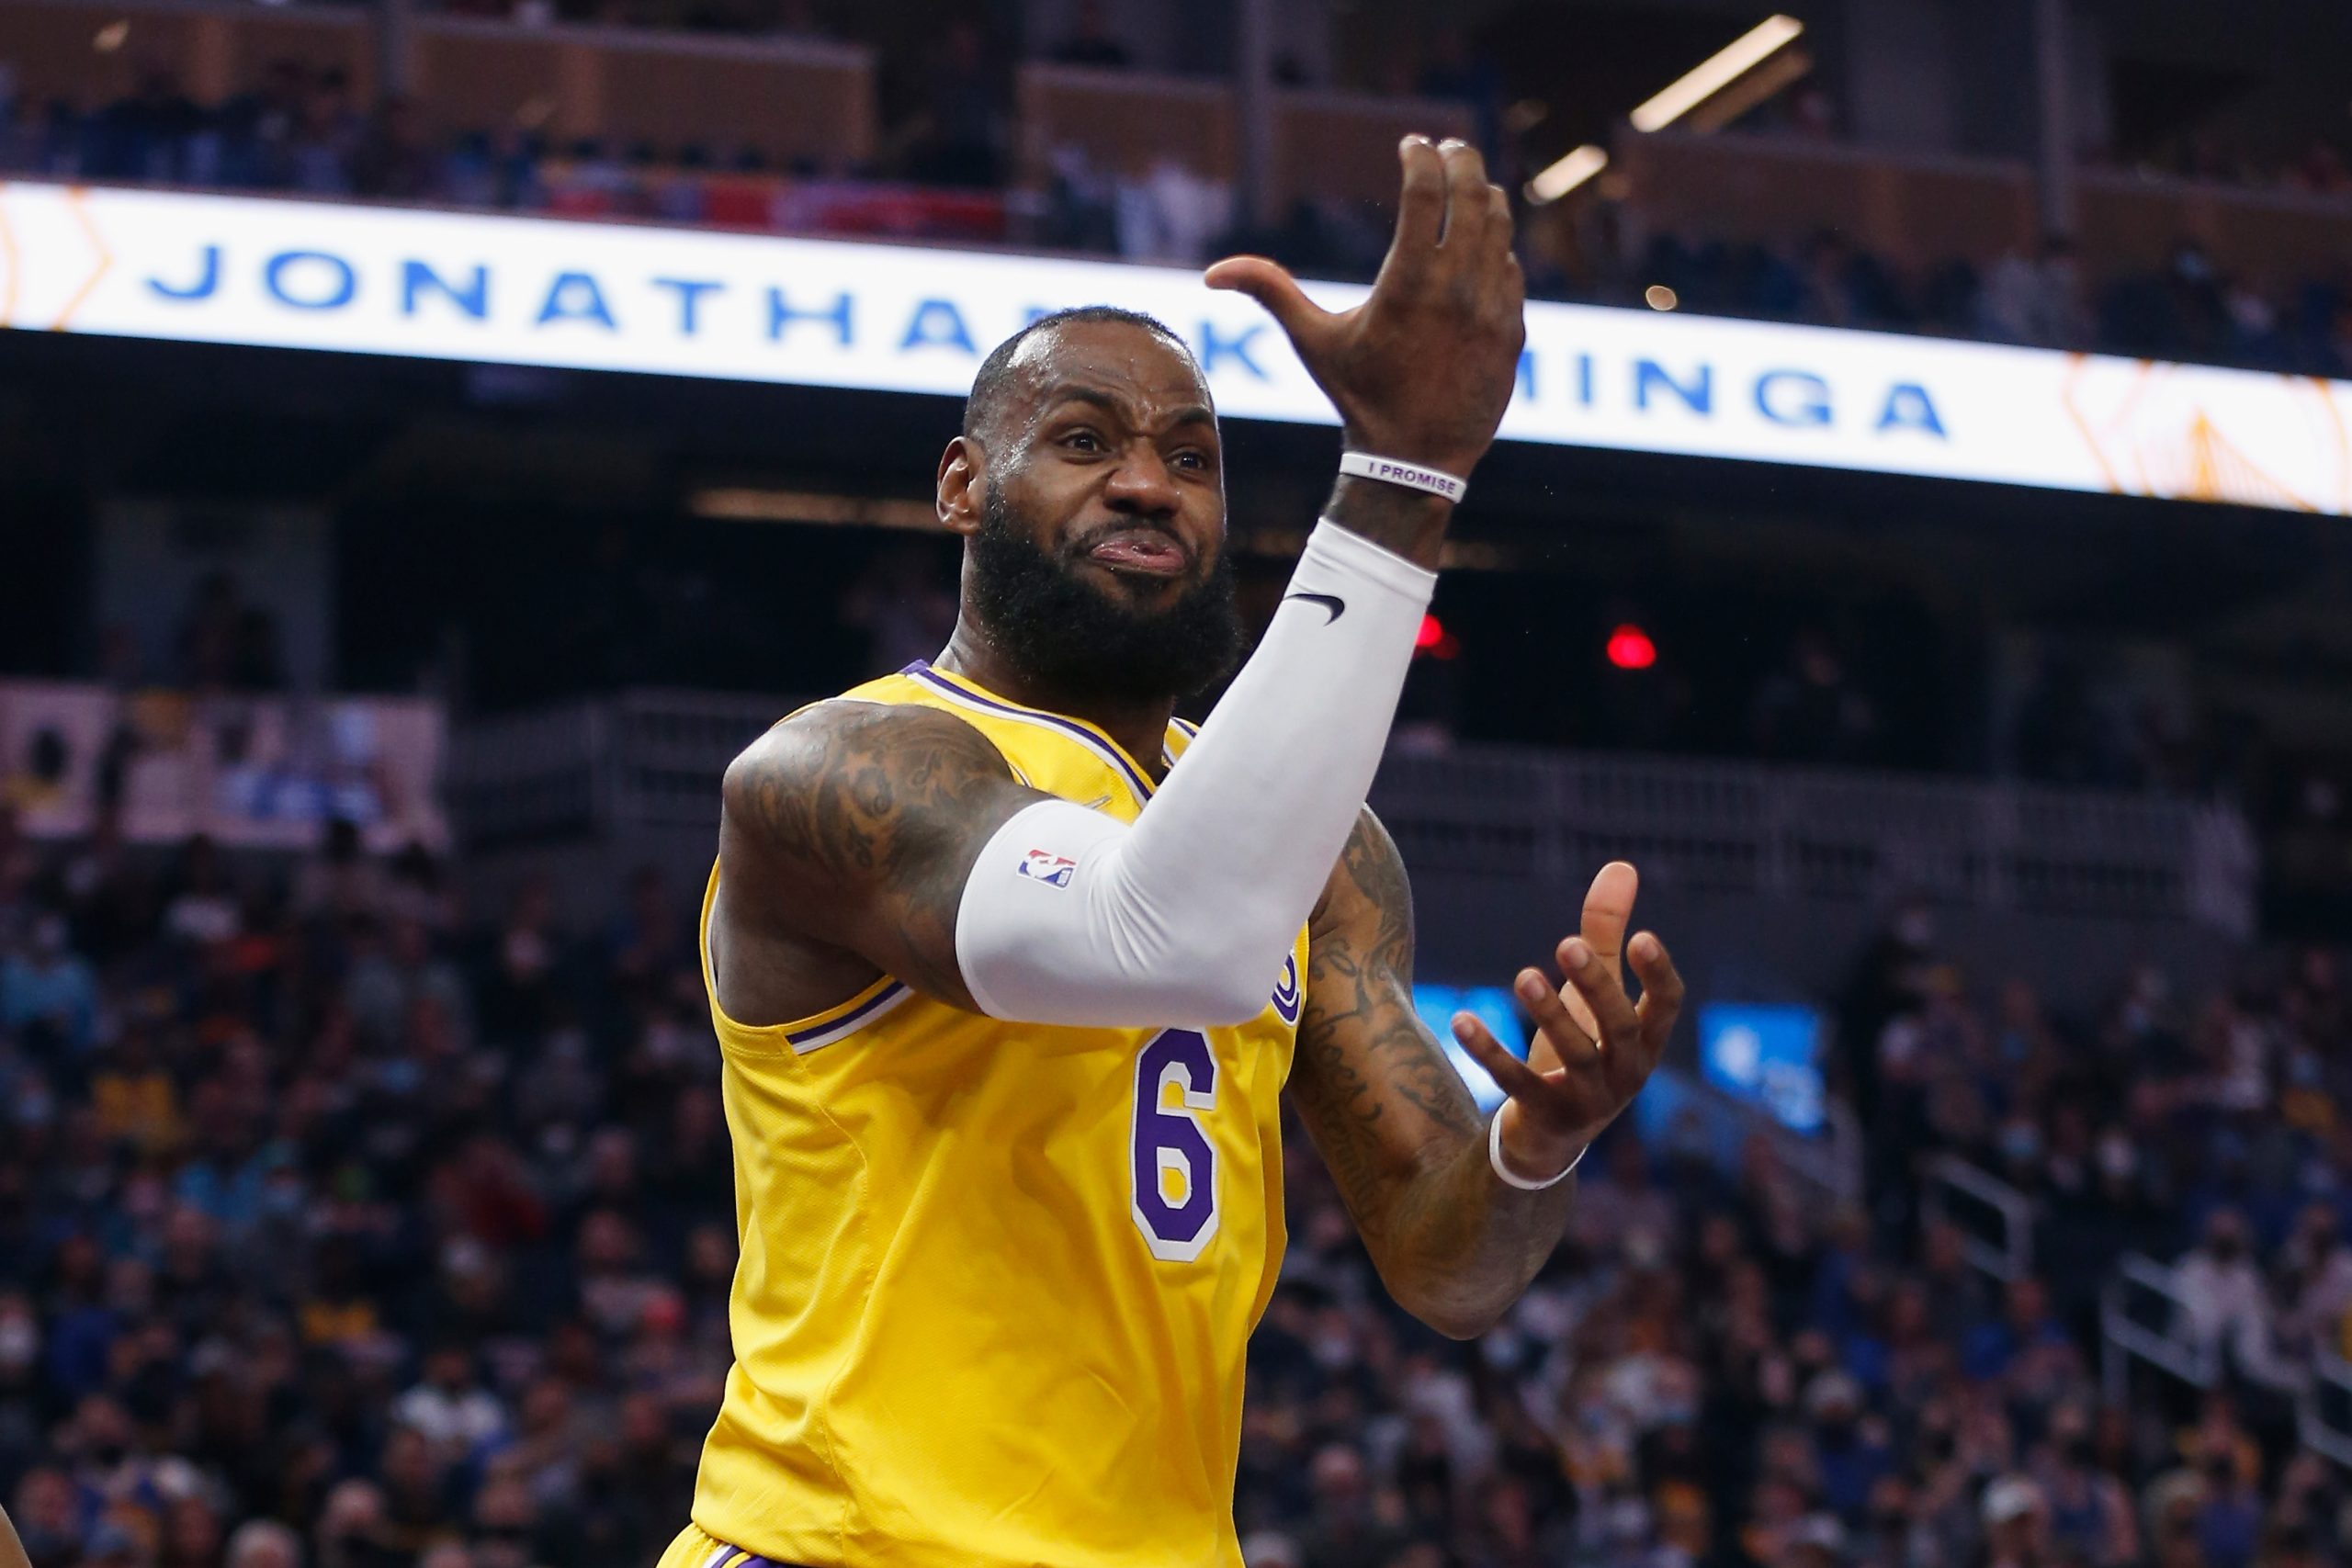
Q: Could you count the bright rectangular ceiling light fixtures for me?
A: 2